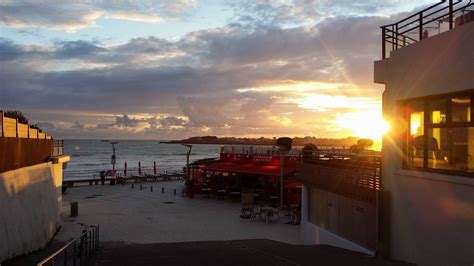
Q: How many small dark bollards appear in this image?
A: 5